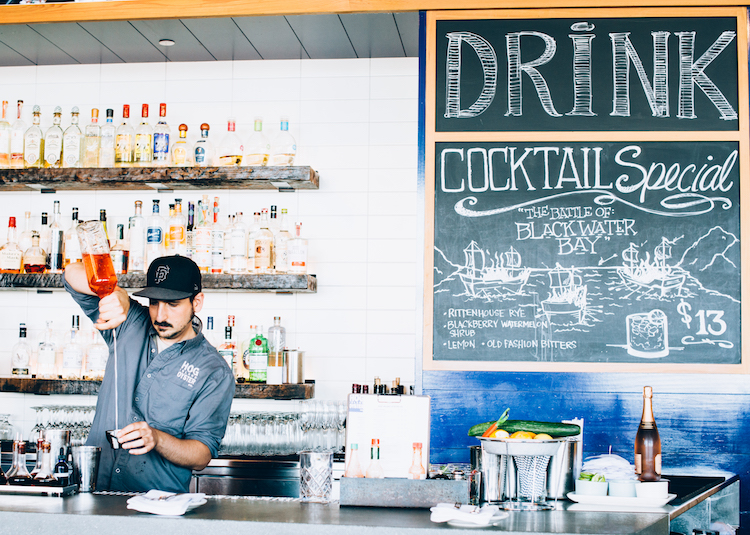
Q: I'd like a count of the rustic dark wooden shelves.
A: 3